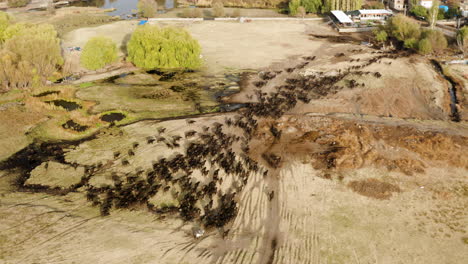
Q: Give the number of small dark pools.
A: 4